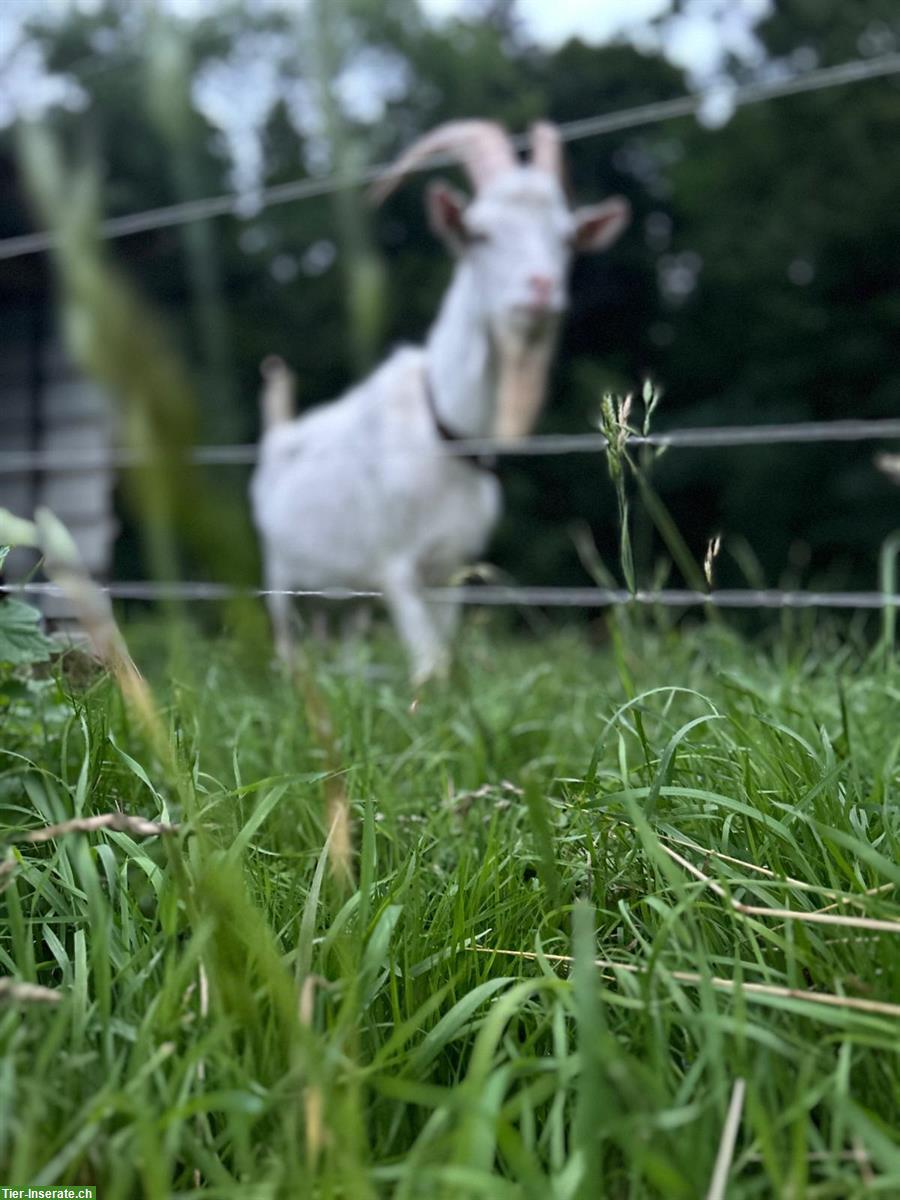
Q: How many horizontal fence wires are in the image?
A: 3